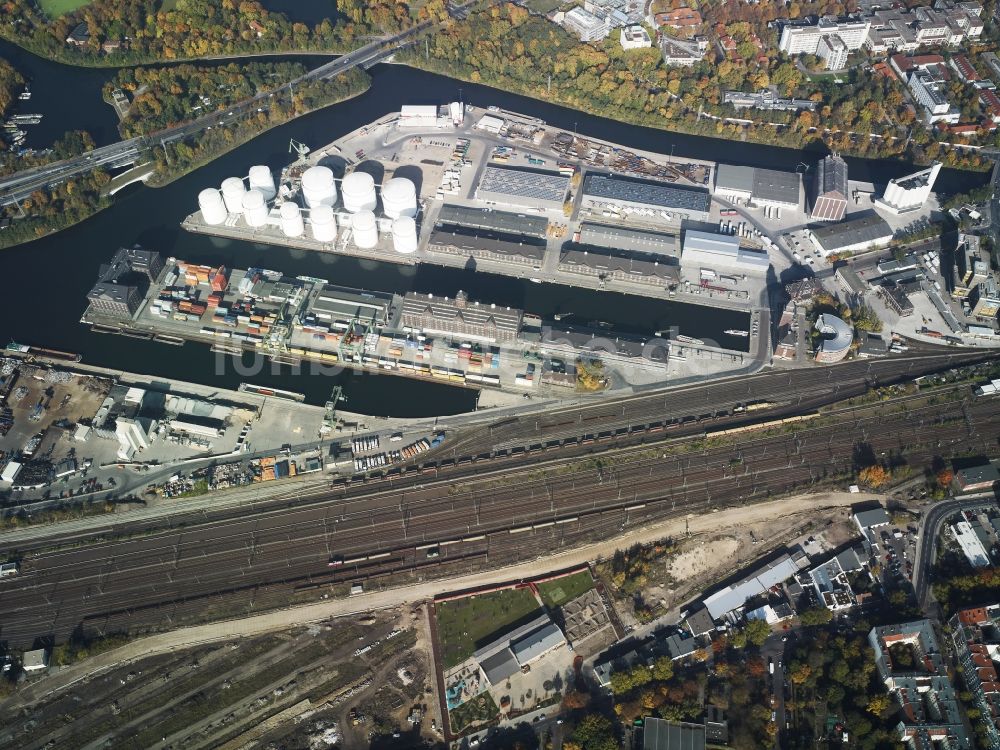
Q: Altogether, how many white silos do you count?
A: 11